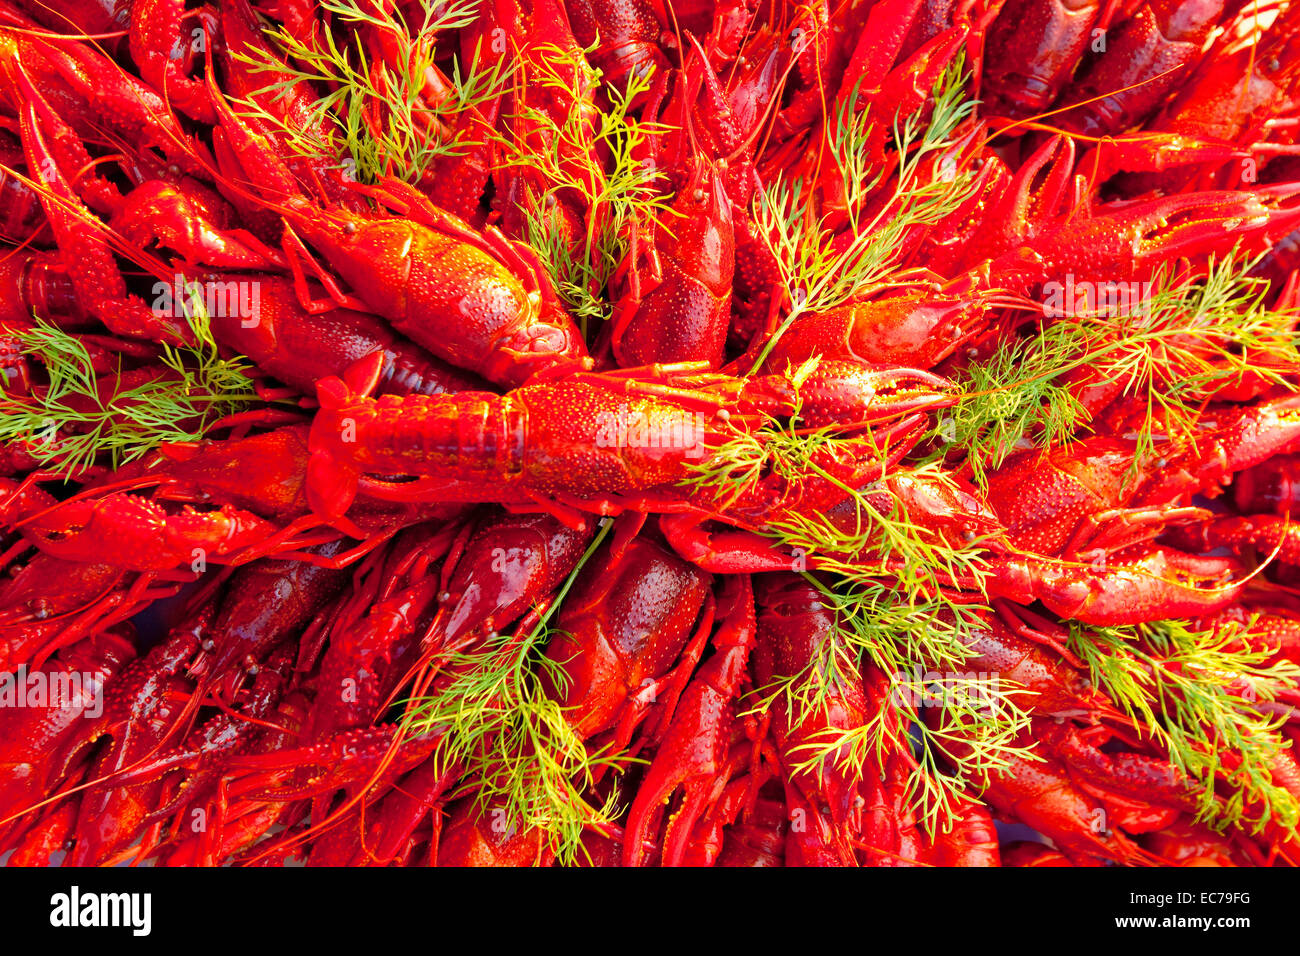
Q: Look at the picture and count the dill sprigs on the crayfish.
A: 9